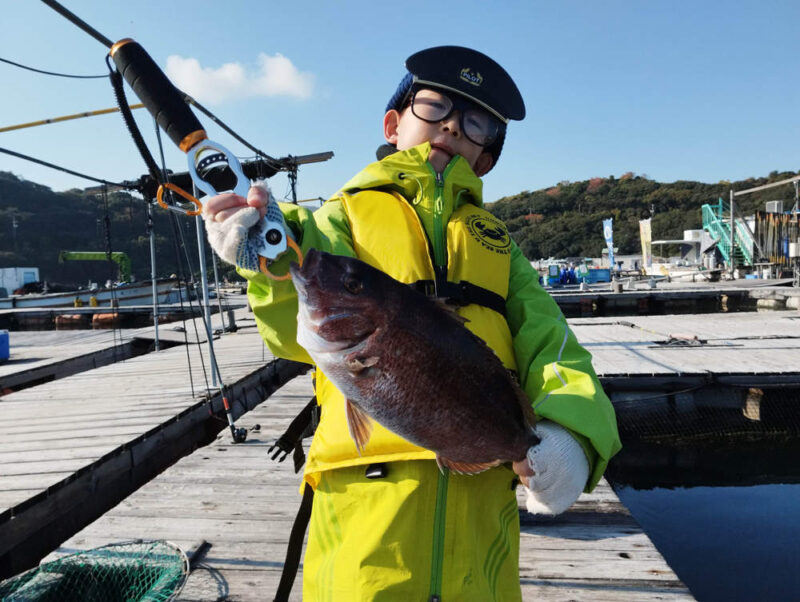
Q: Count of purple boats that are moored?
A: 0